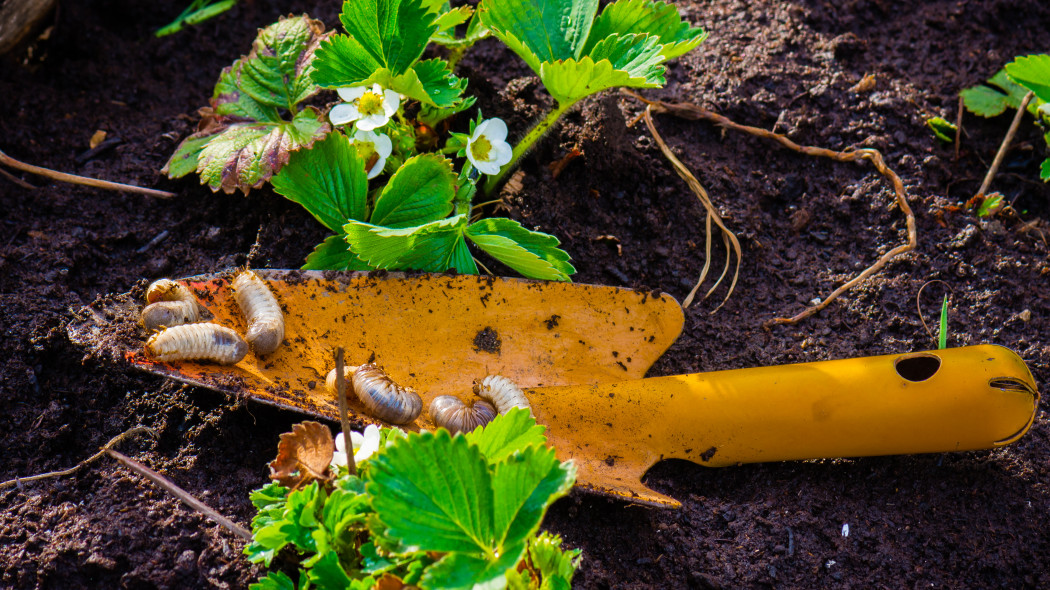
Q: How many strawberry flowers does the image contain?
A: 4